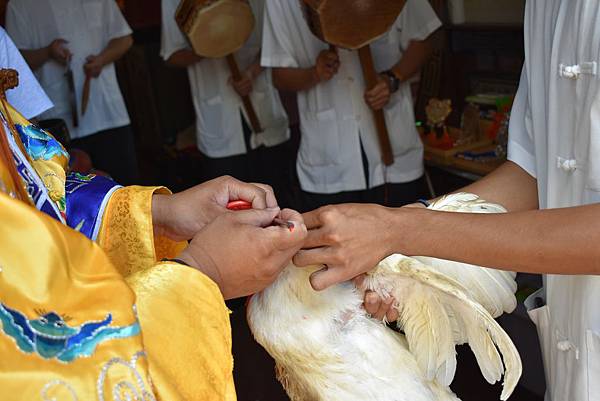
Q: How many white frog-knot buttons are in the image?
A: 3